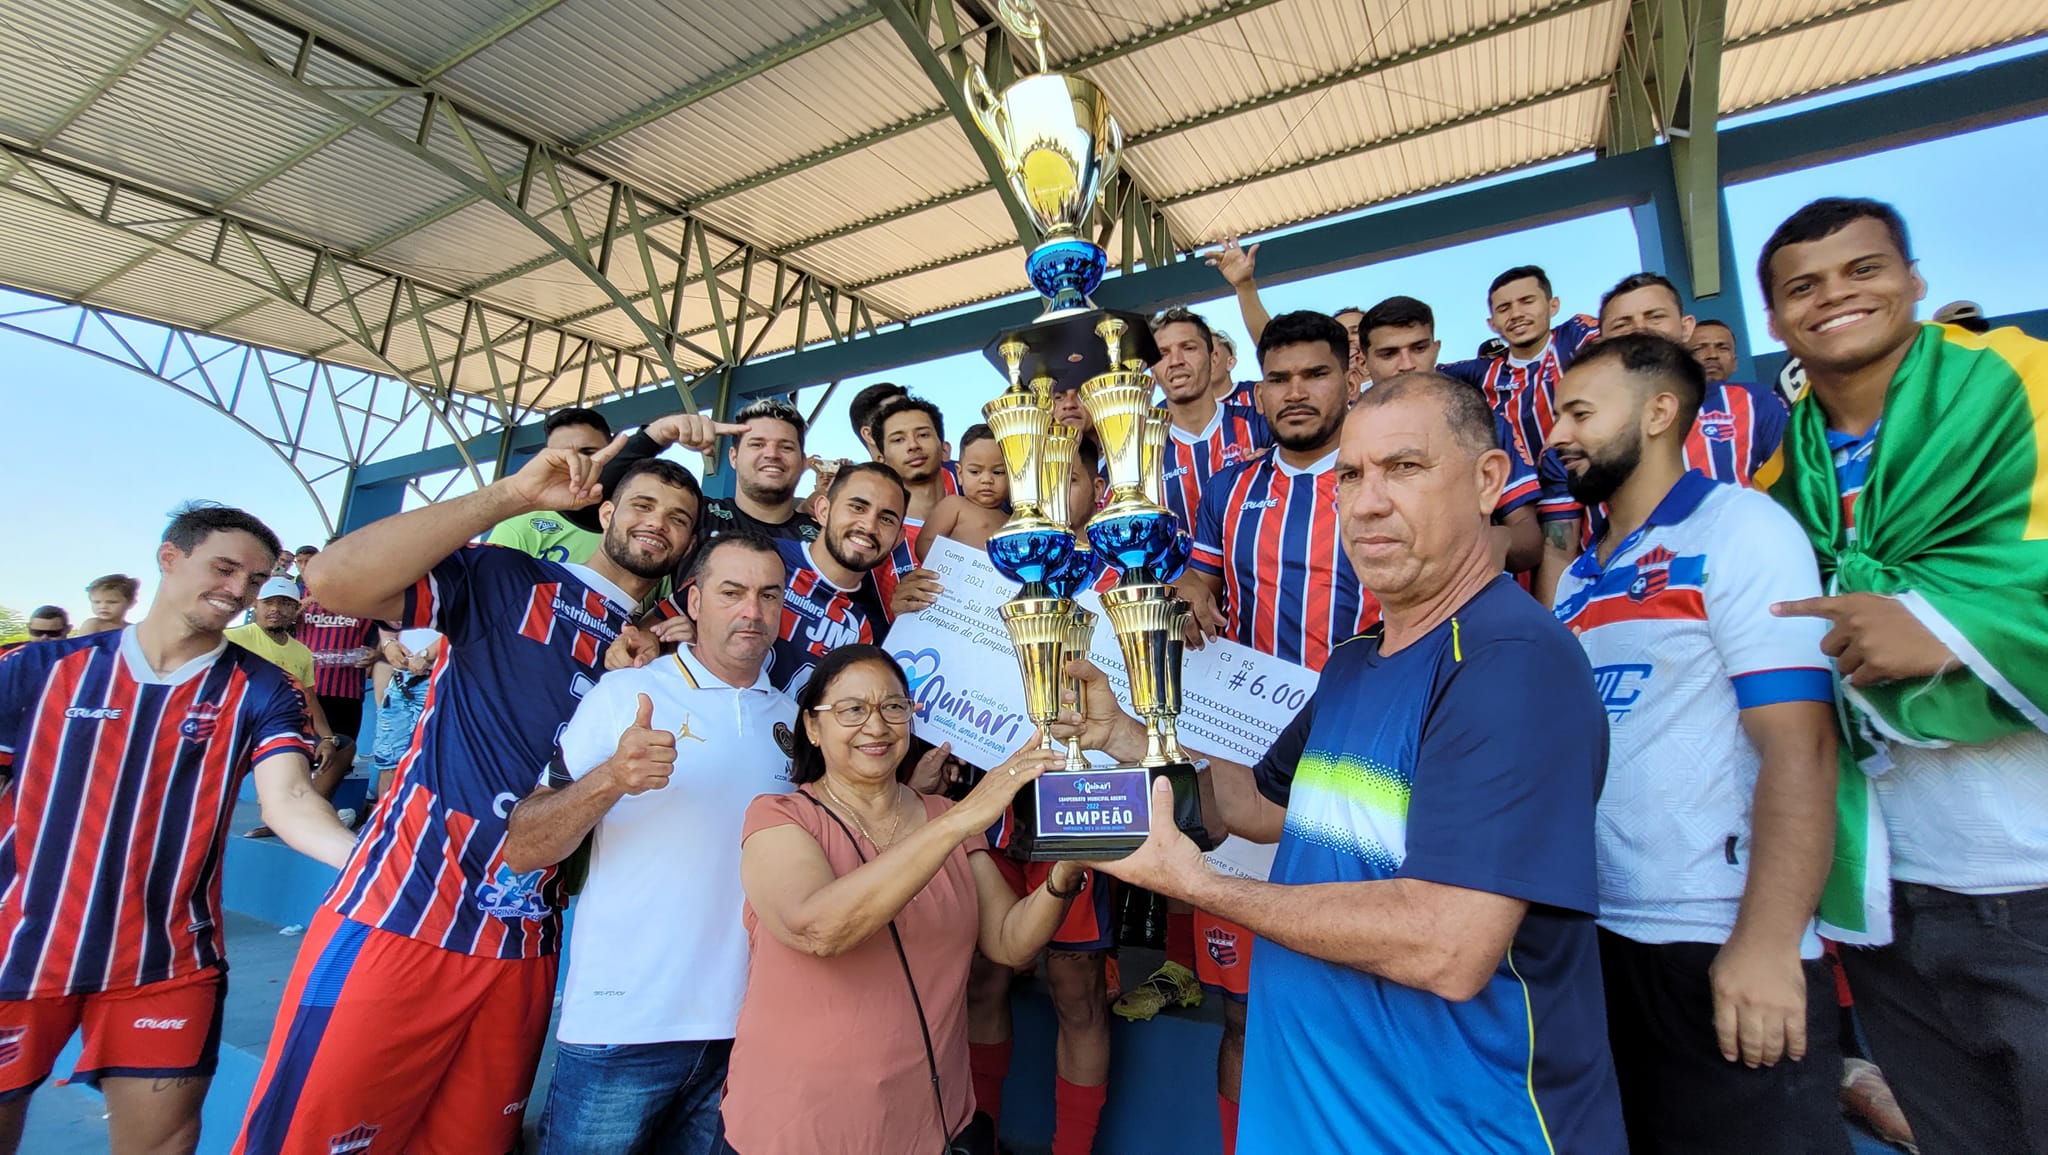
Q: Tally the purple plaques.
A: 1